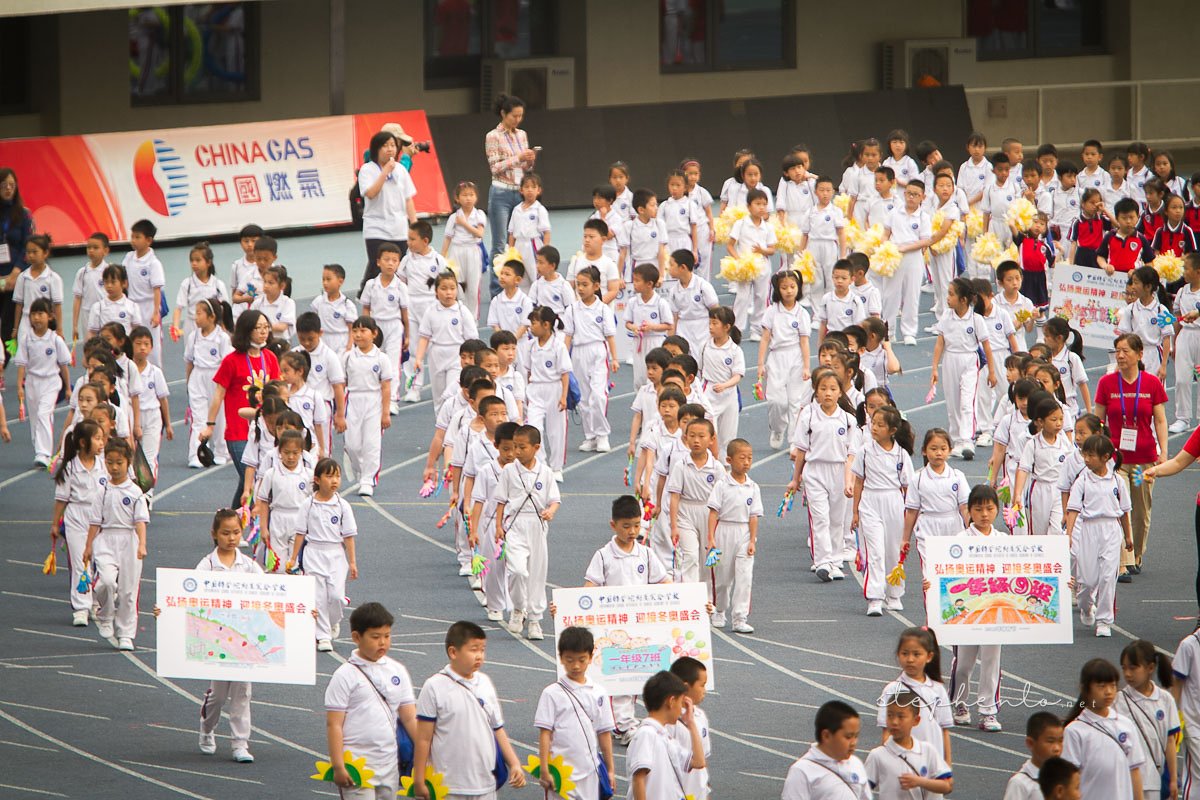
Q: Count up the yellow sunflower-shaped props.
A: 3